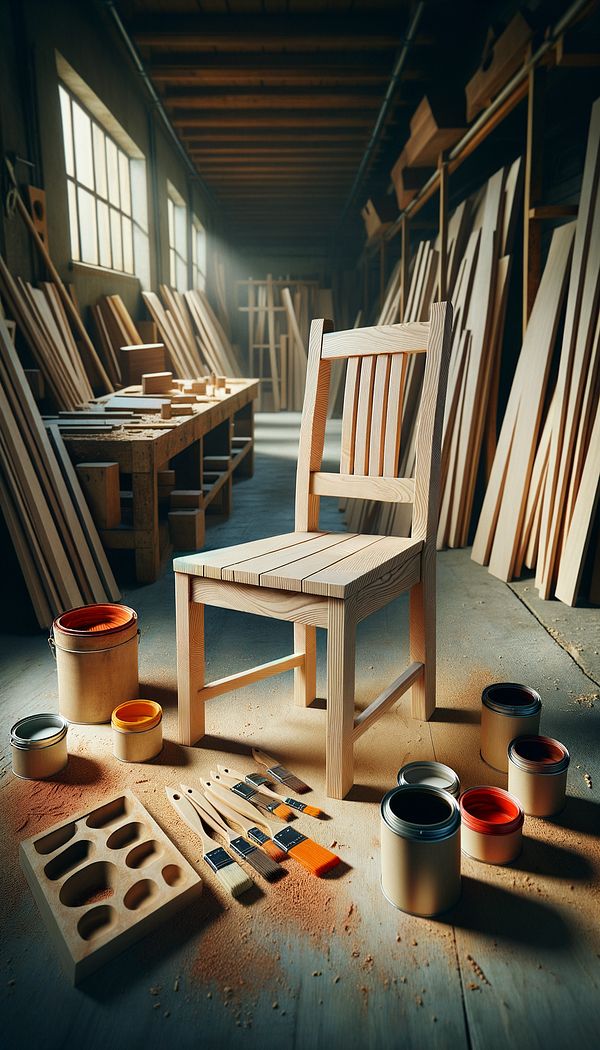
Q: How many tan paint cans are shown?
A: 8